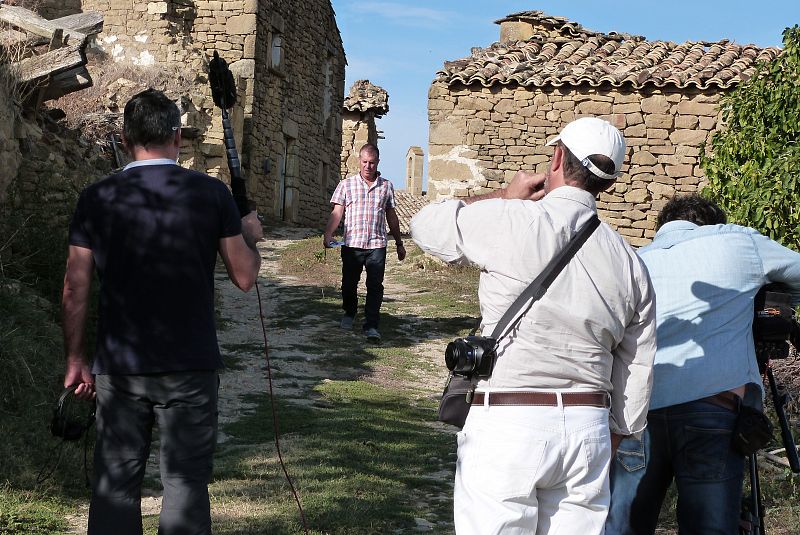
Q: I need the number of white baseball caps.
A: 1